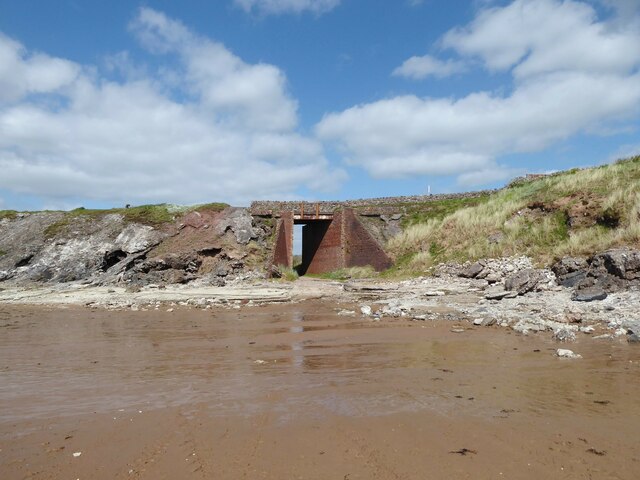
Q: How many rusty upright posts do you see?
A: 2